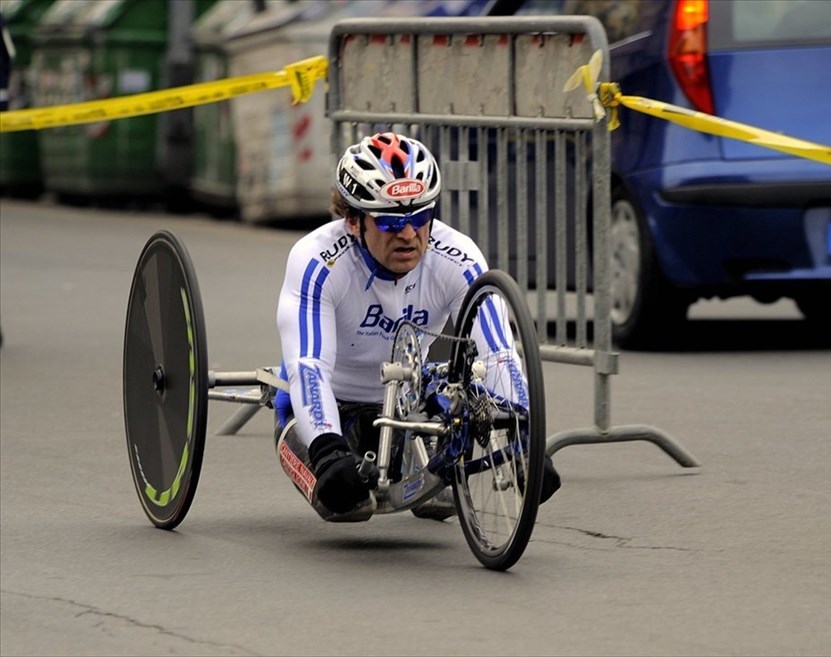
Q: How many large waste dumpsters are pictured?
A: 4